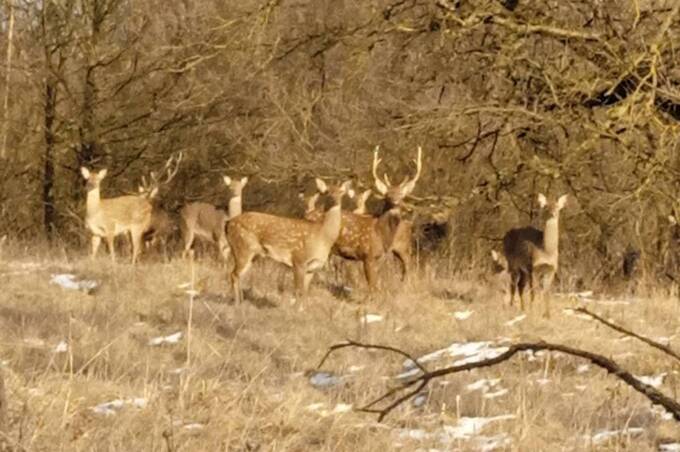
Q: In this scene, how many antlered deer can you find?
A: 2